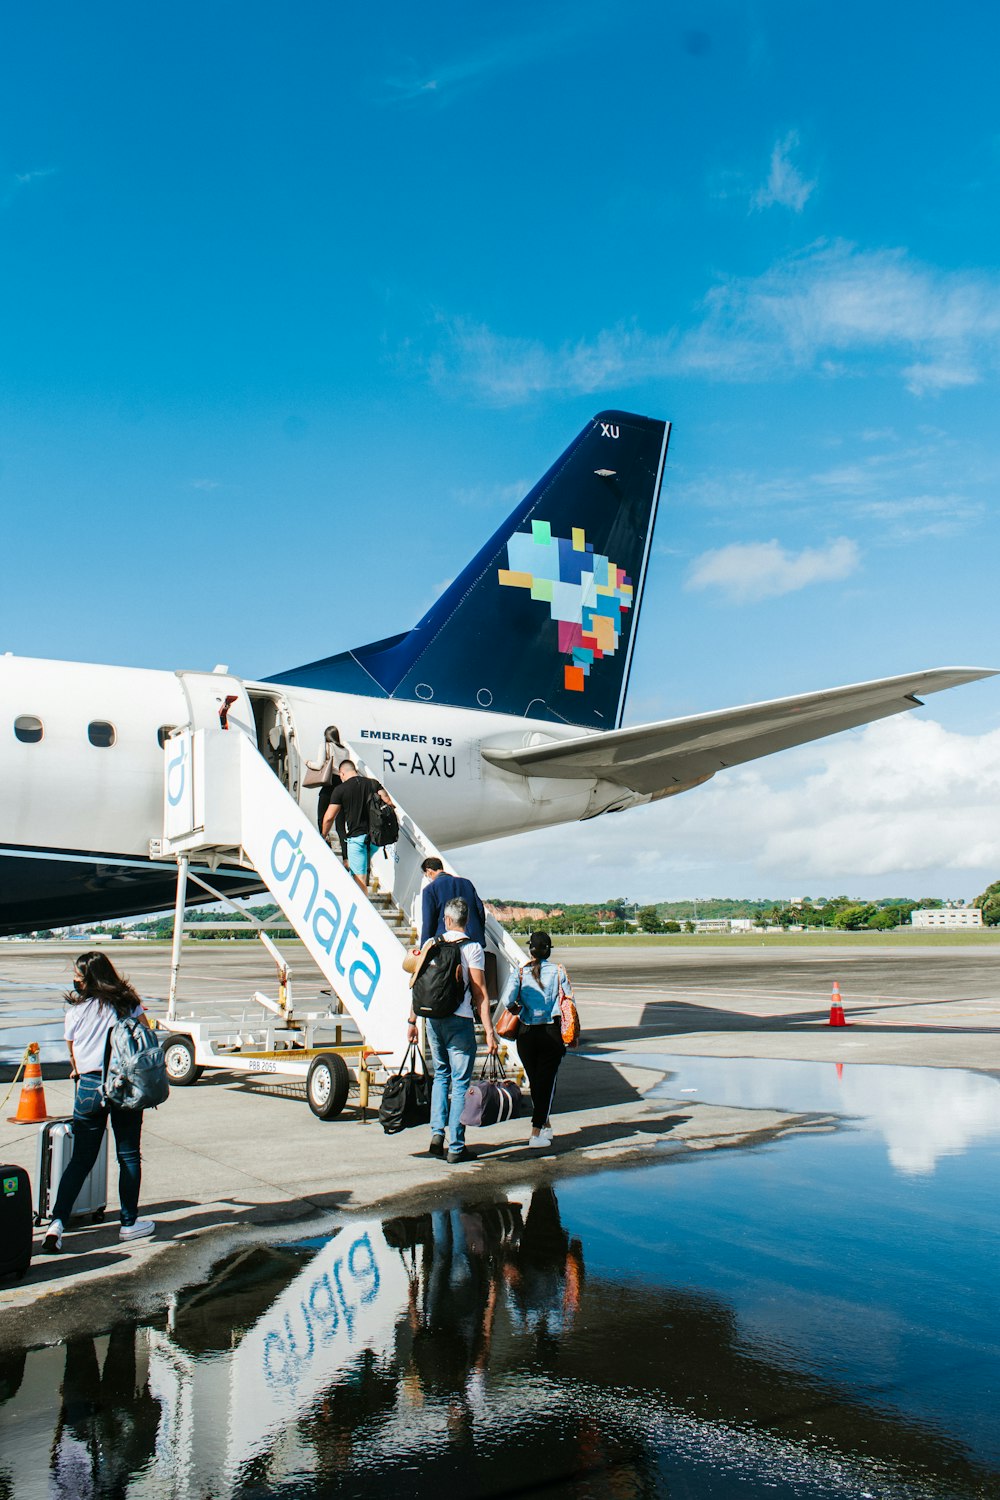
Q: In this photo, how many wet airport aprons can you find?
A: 1